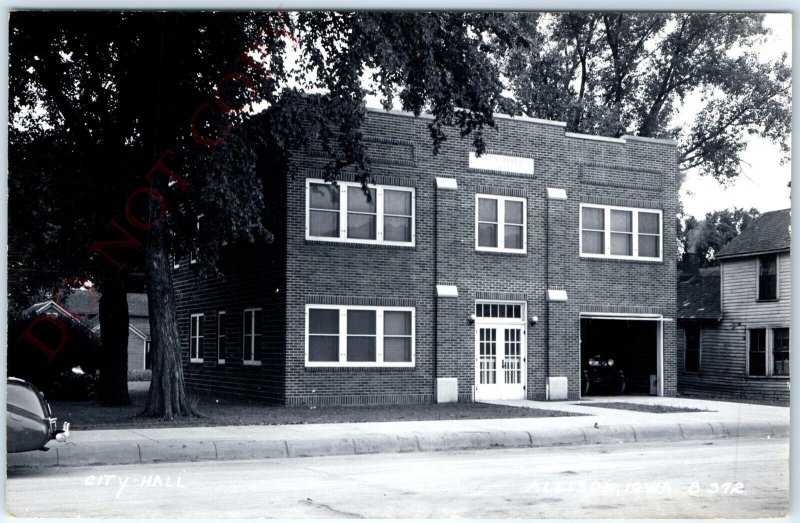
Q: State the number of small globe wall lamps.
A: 2